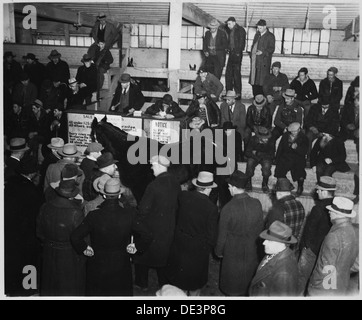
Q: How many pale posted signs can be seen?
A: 2